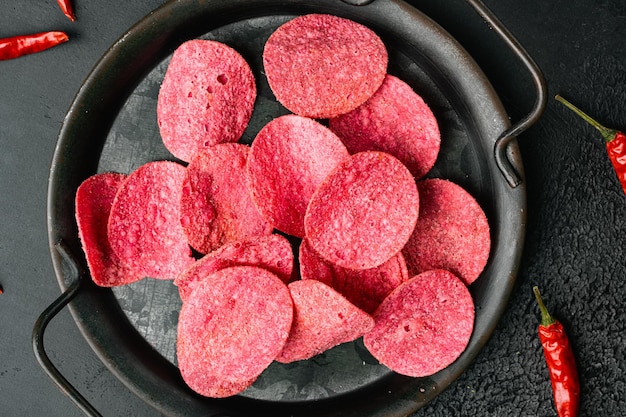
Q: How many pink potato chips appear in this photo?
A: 14